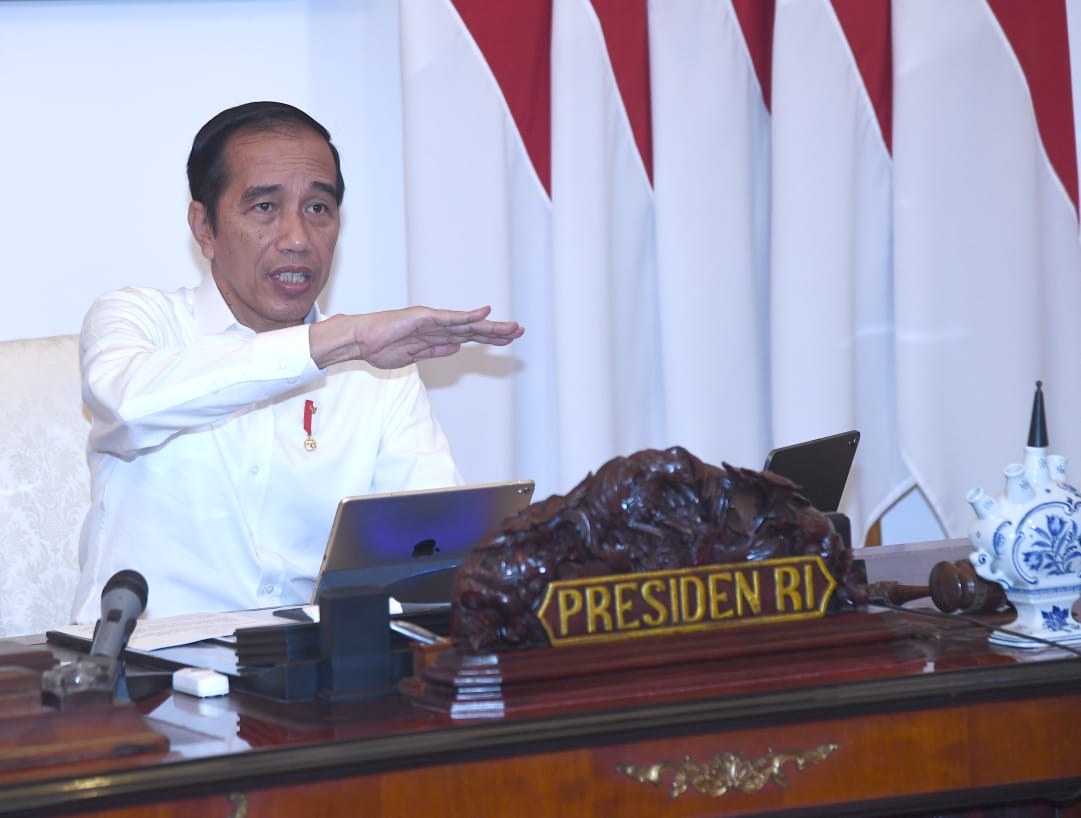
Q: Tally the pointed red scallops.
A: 5